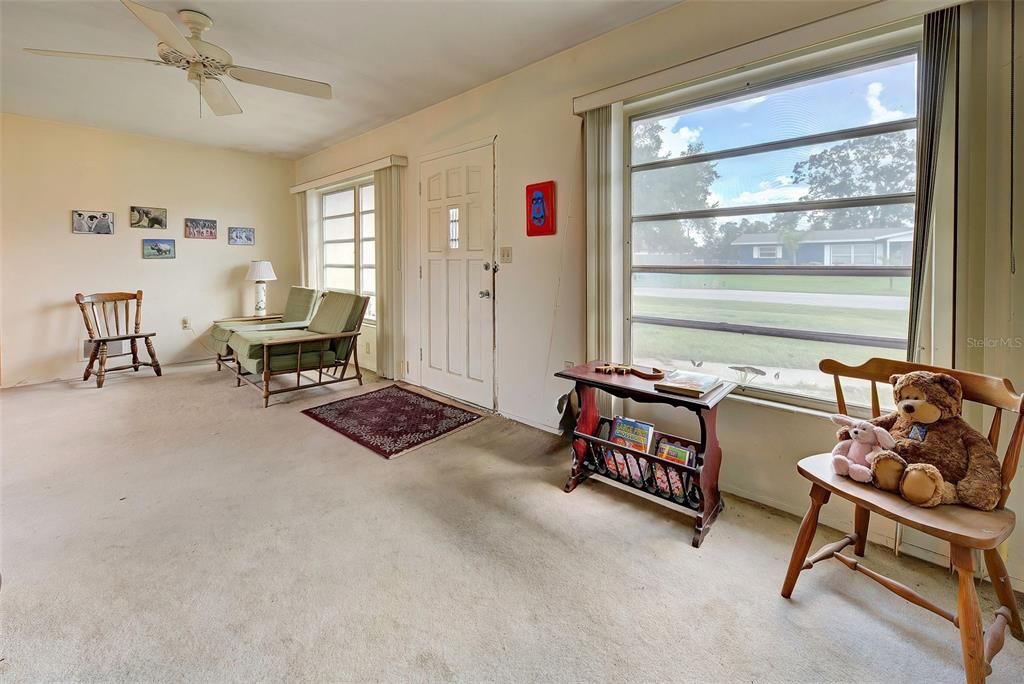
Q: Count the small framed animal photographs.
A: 5